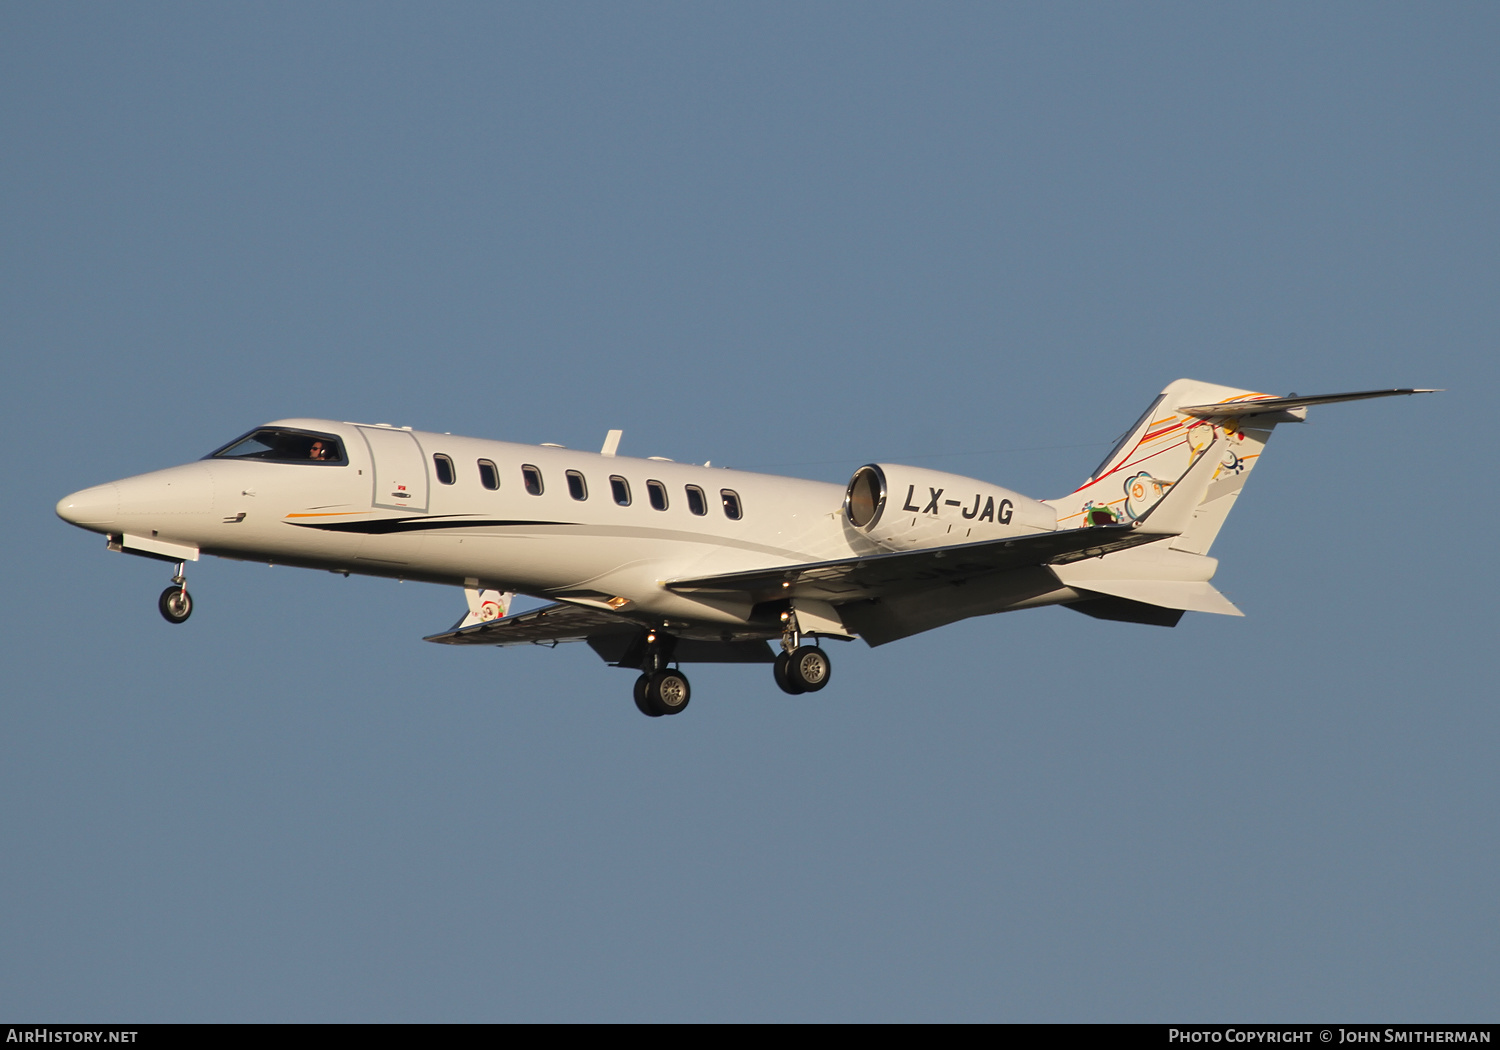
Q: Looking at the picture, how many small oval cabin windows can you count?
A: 8